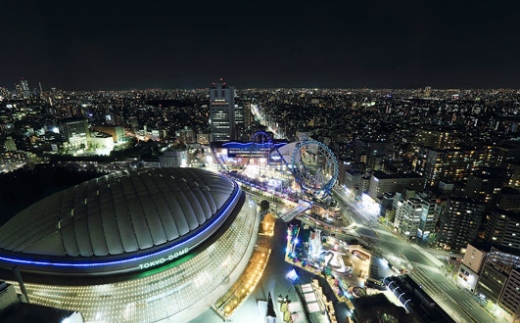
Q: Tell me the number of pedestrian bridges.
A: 1